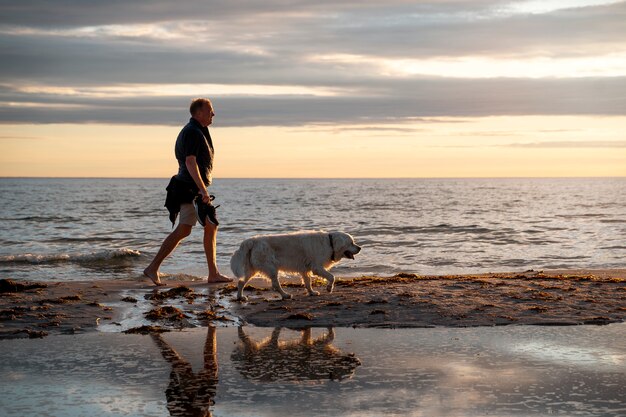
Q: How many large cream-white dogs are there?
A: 1